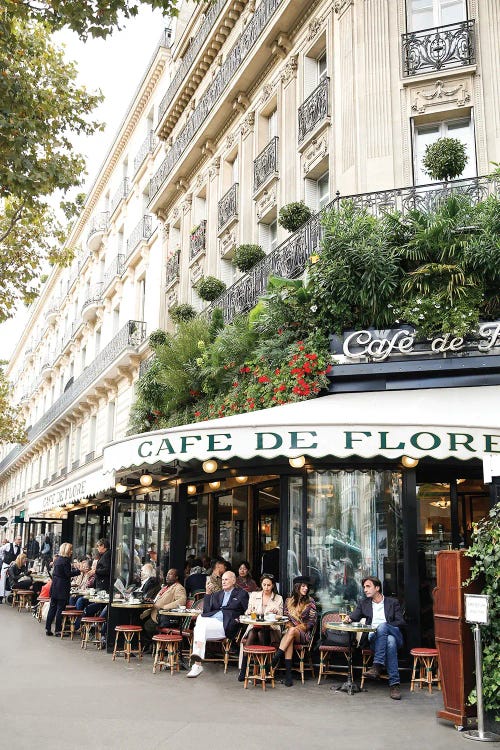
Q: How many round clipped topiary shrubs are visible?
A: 6